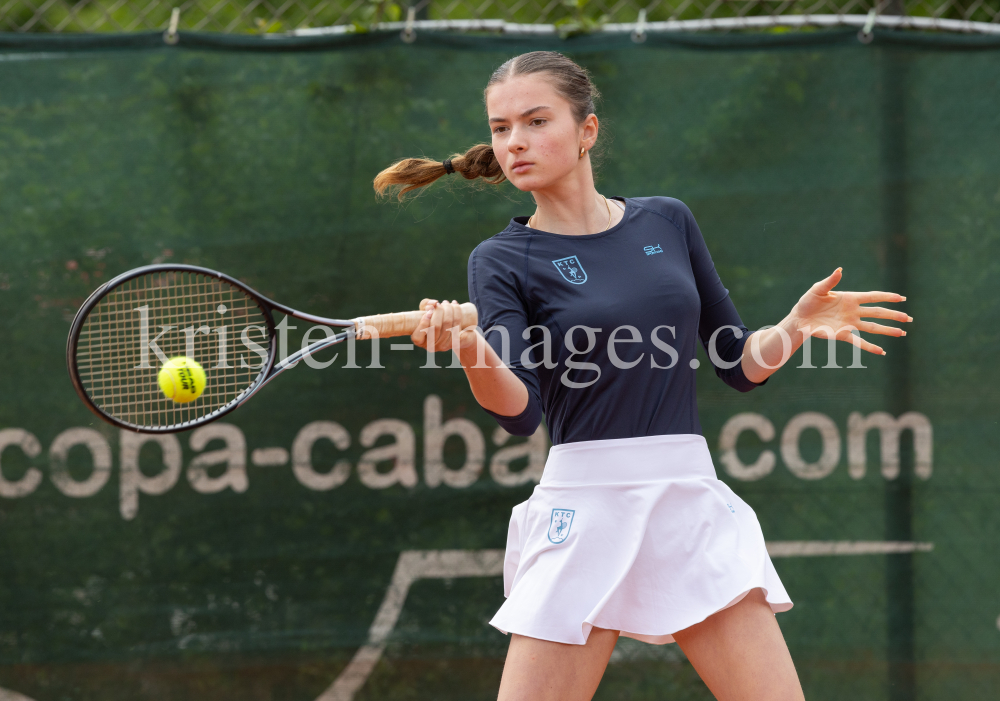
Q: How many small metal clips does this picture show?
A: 4